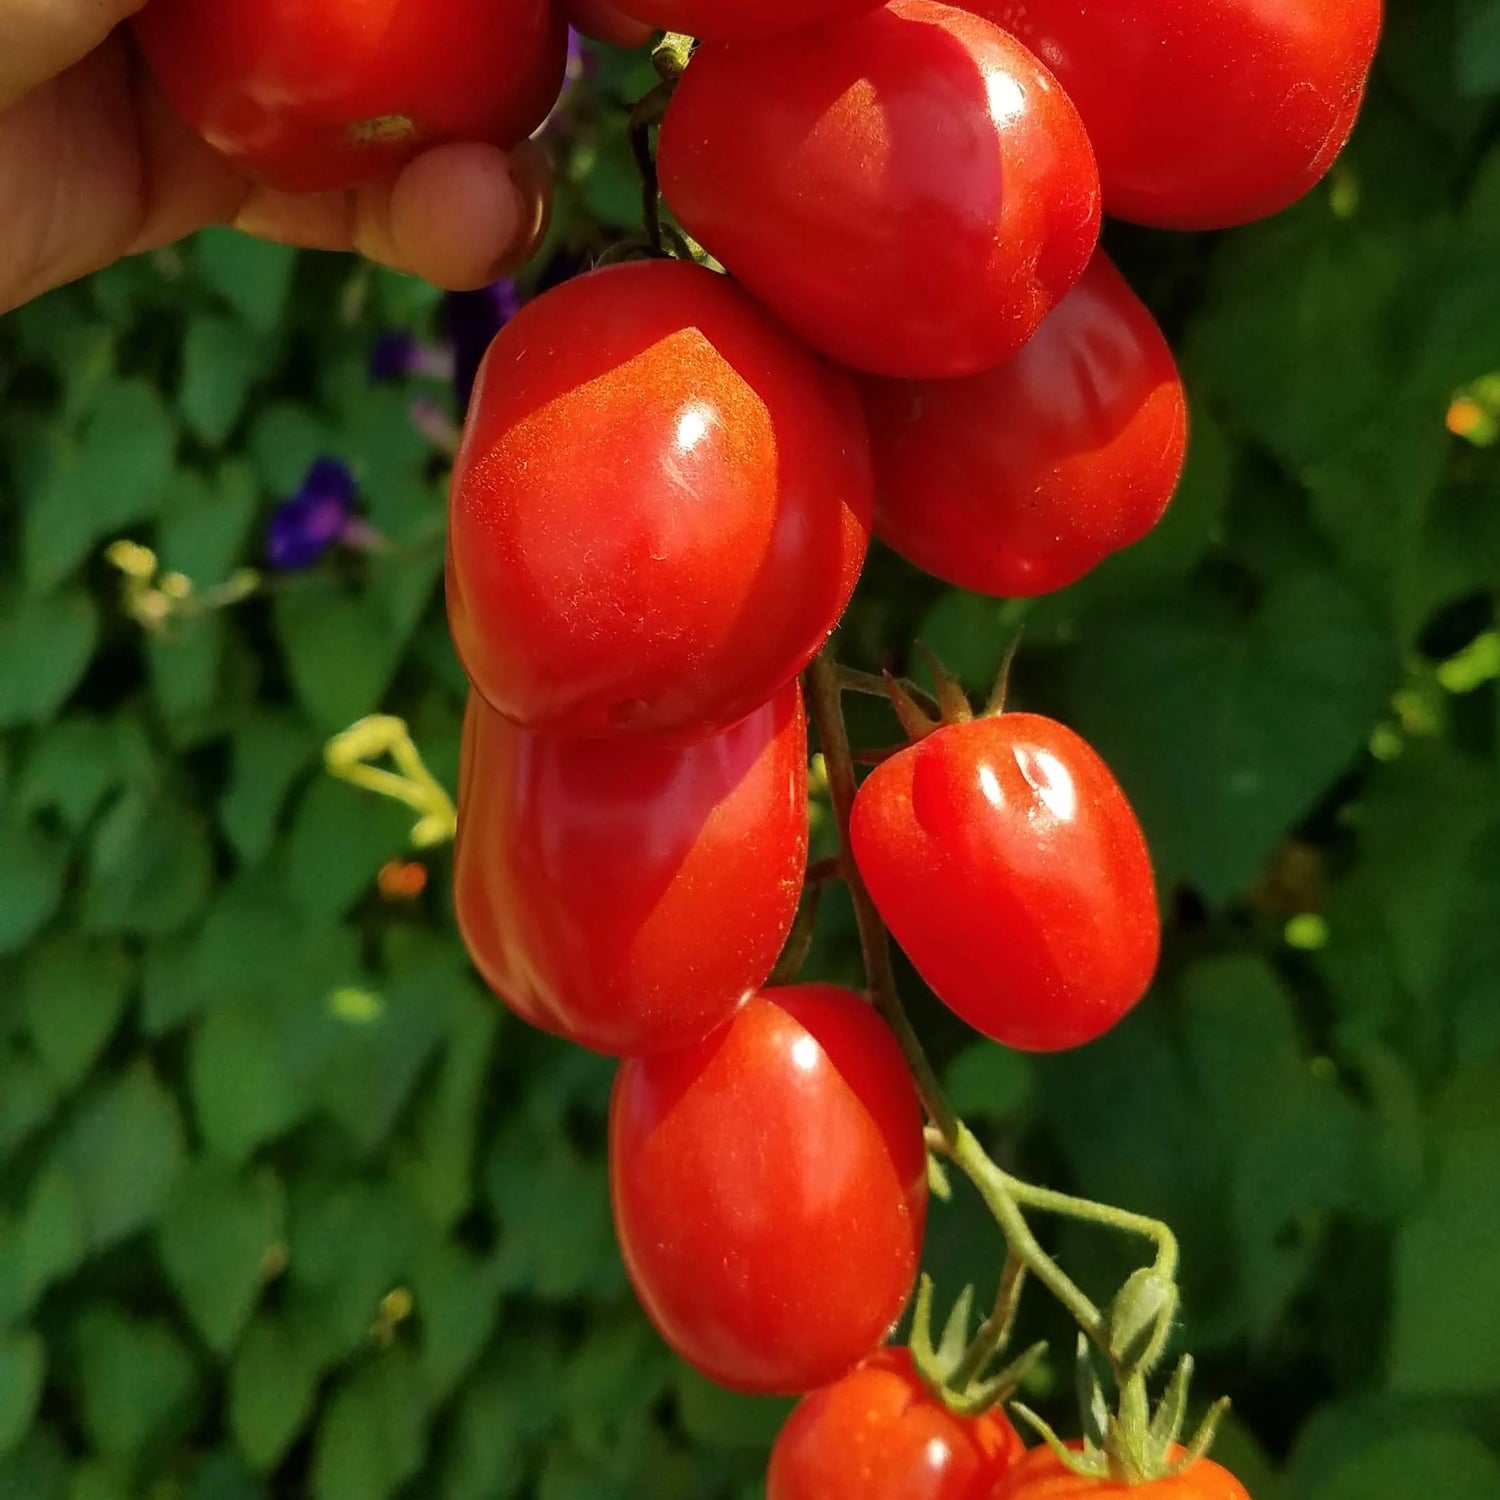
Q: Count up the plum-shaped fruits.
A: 11